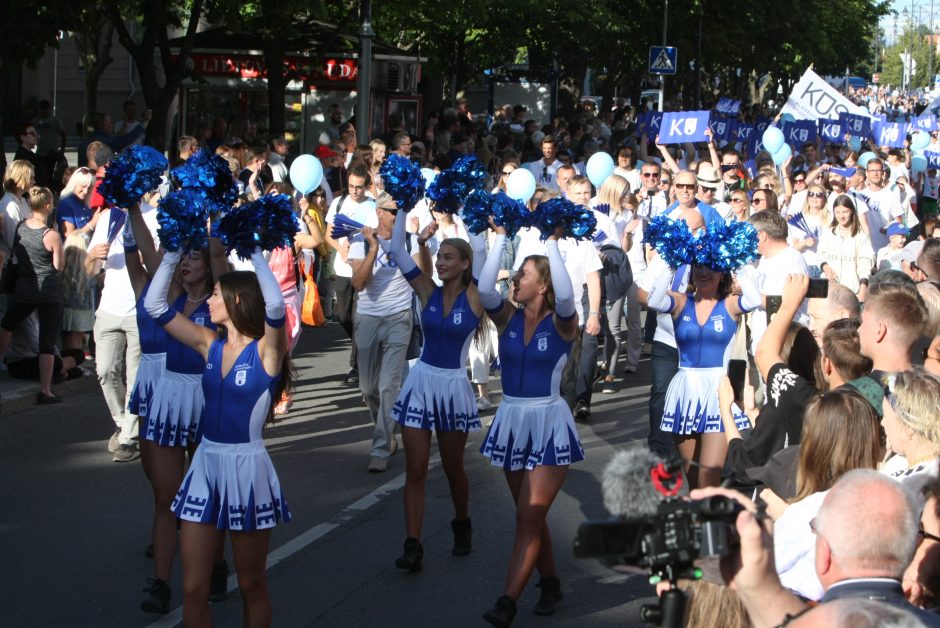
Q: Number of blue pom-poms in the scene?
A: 10